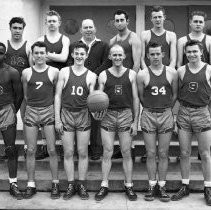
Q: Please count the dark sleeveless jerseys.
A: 11